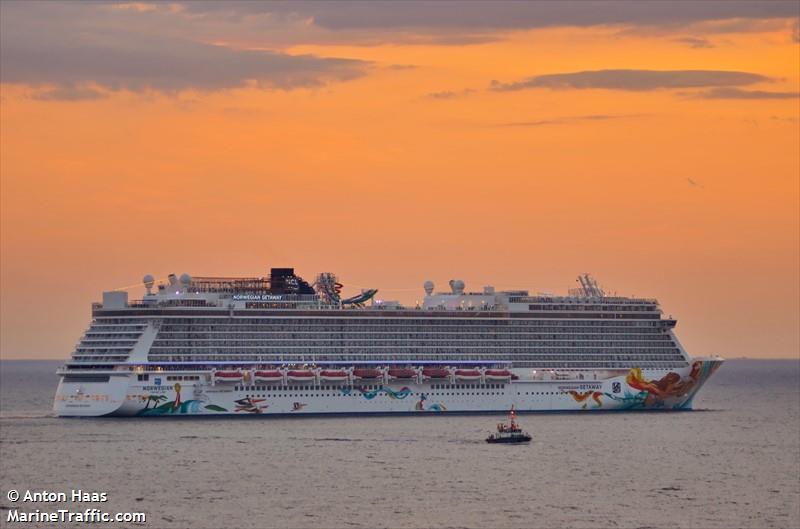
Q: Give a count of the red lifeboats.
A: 9